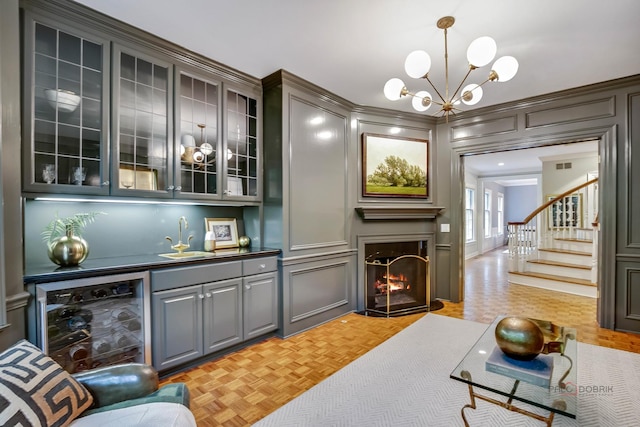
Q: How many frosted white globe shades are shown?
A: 6